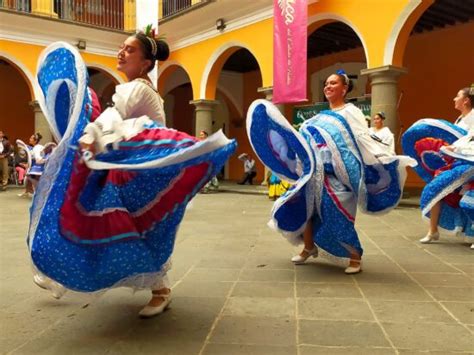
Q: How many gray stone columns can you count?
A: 4